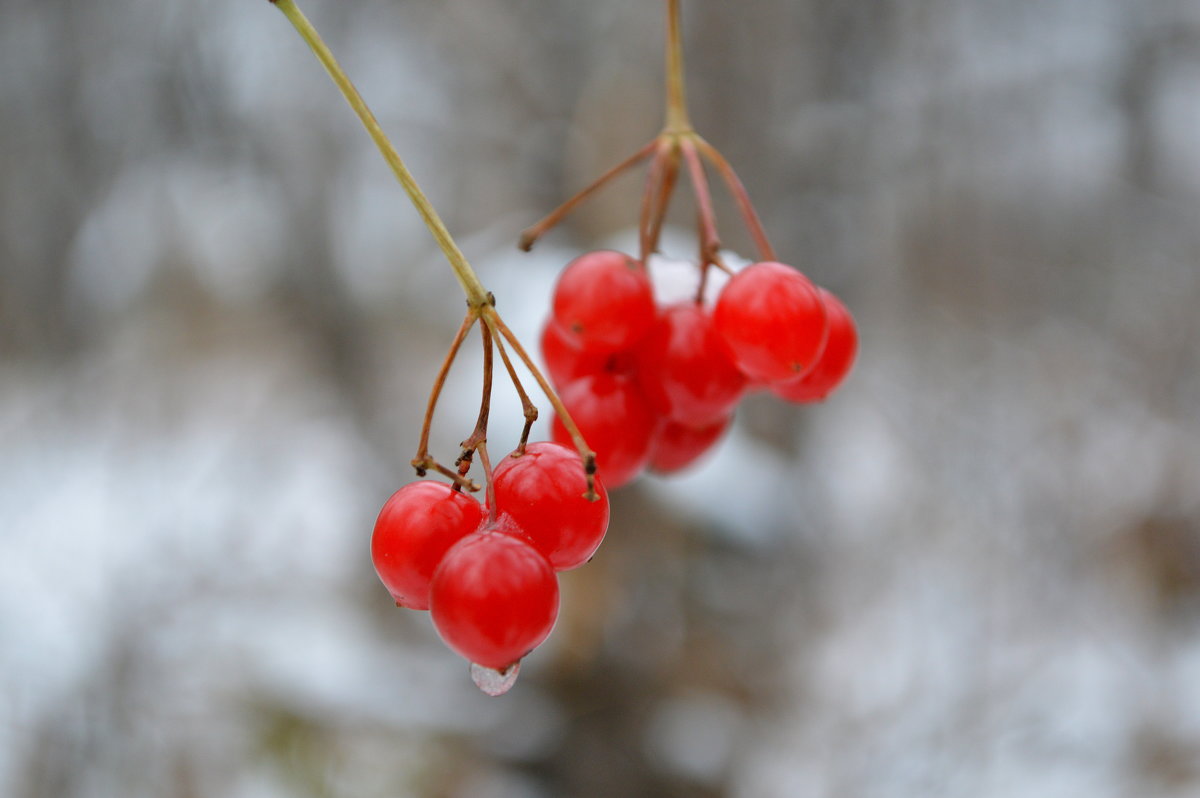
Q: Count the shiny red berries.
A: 10